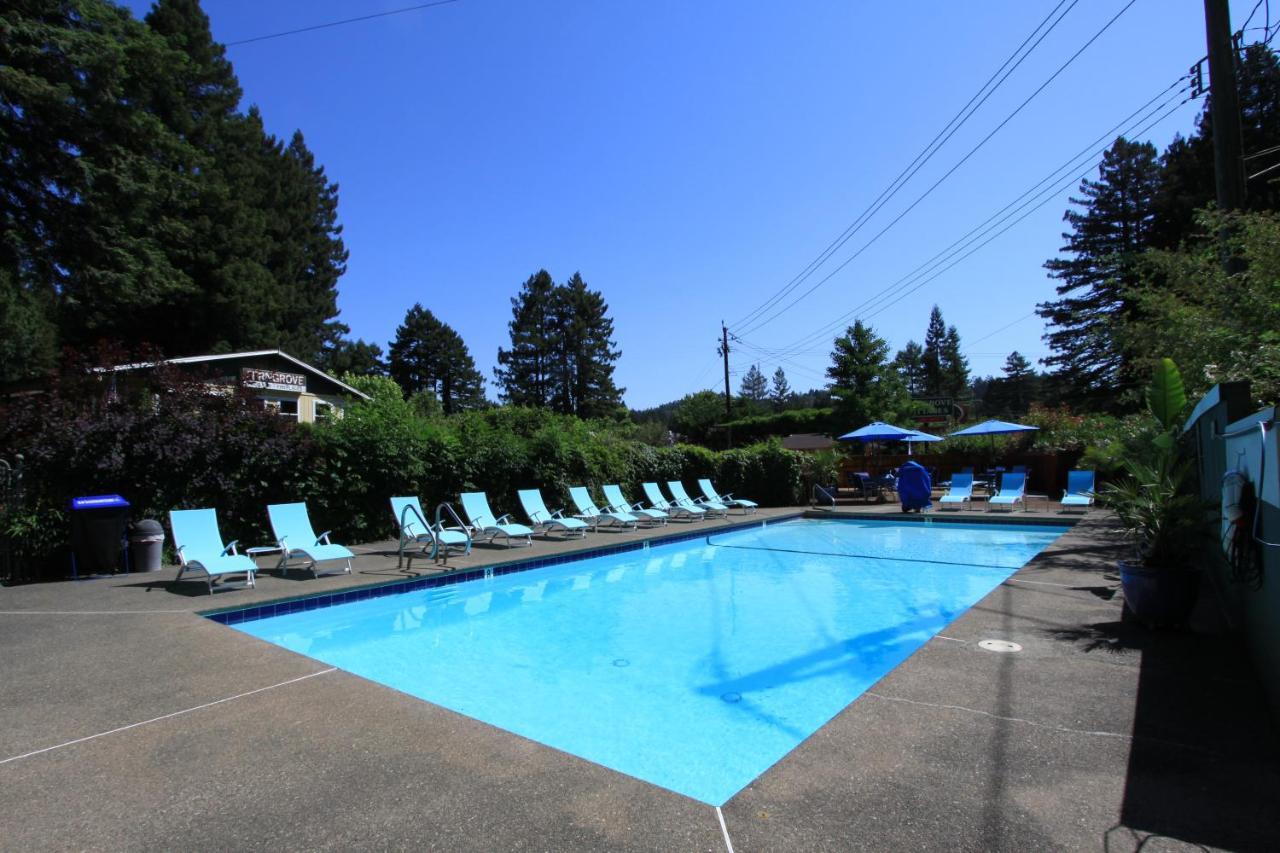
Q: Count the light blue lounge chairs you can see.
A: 13